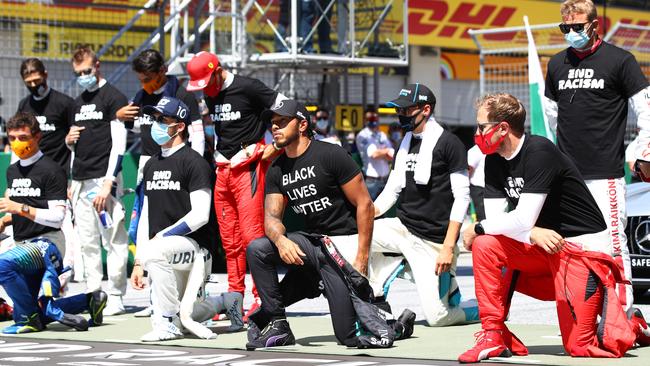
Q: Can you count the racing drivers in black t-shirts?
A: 10